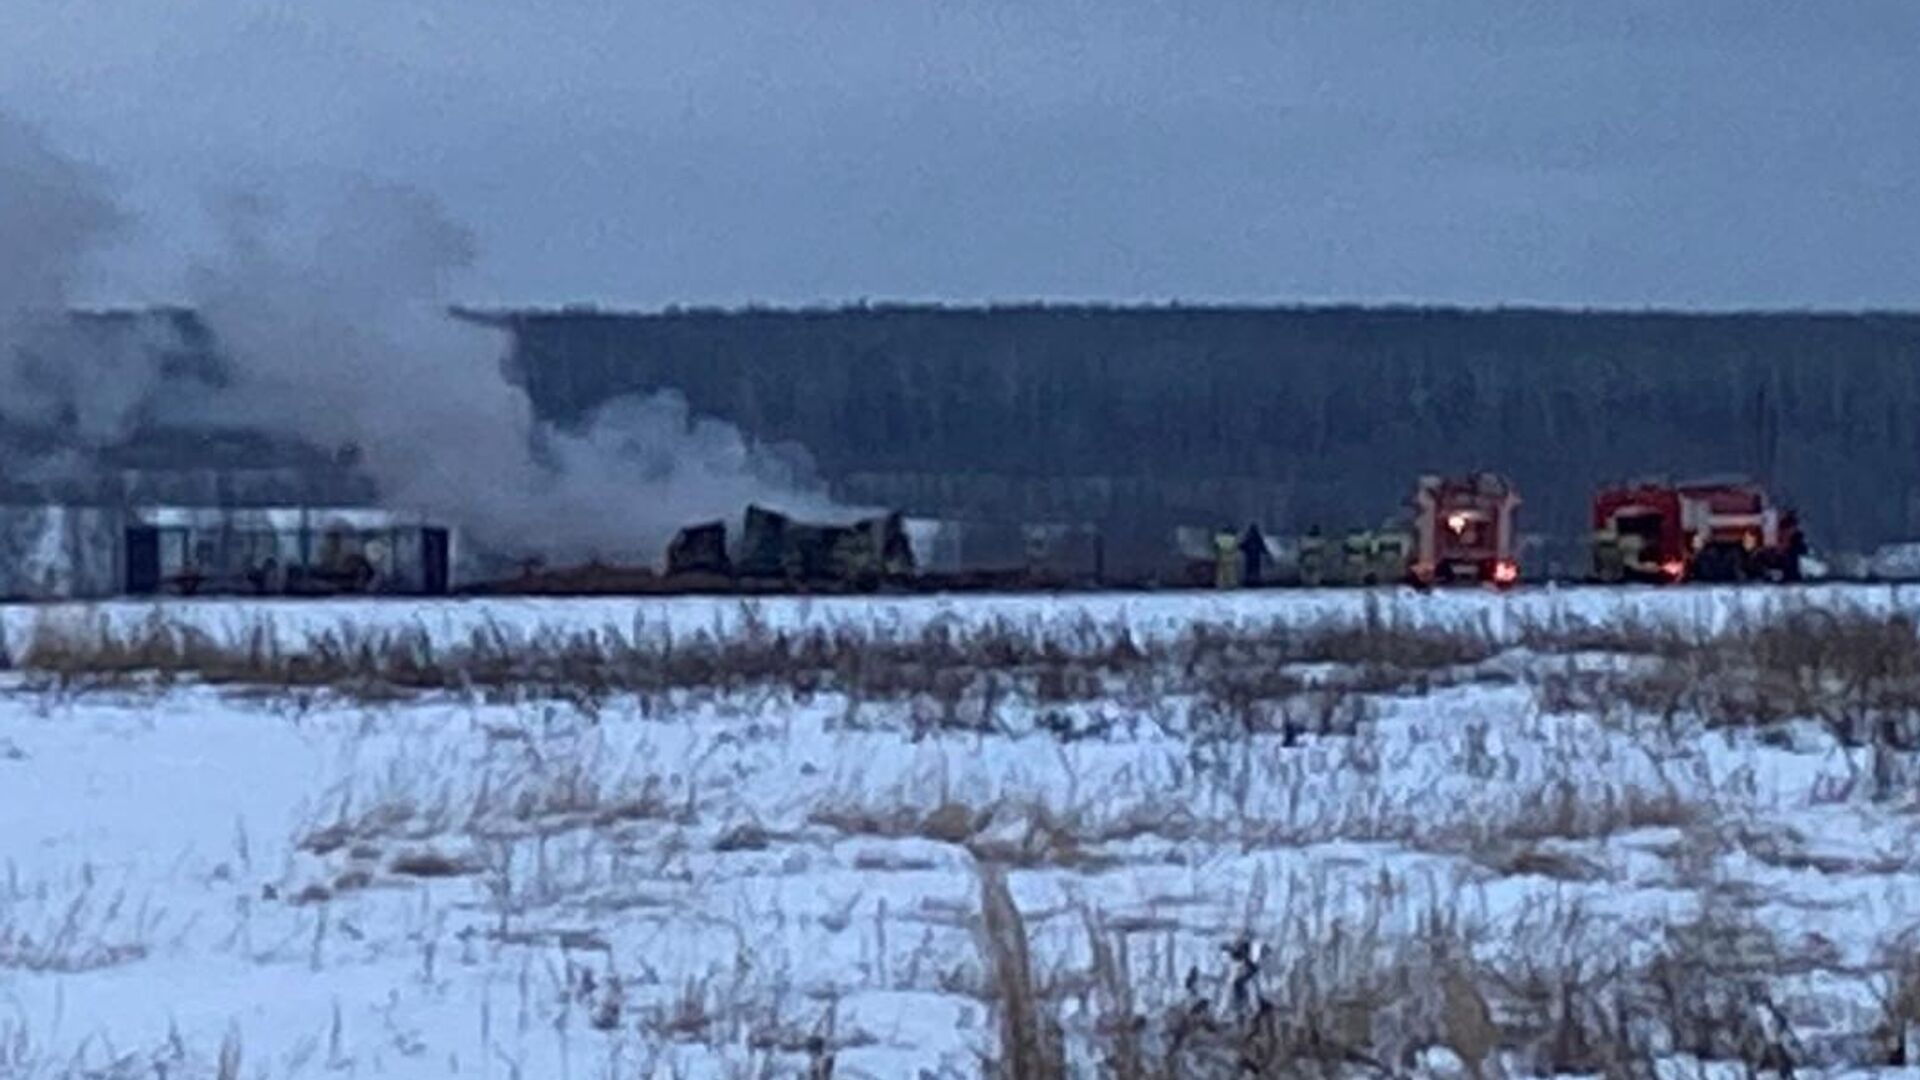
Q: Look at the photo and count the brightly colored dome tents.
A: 0